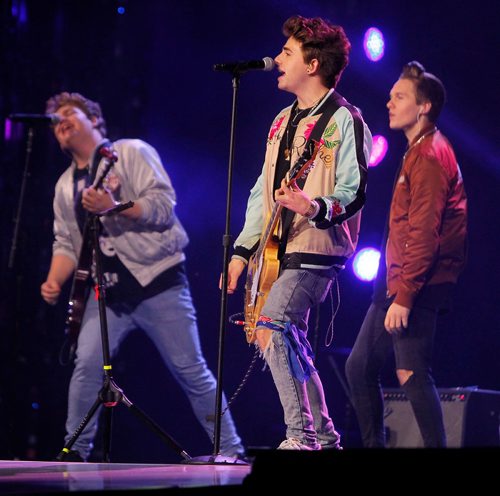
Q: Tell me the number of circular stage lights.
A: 3